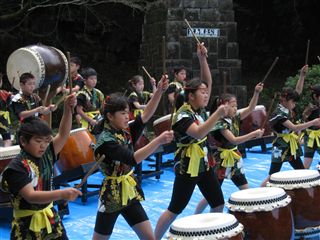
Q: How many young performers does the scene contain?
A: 12